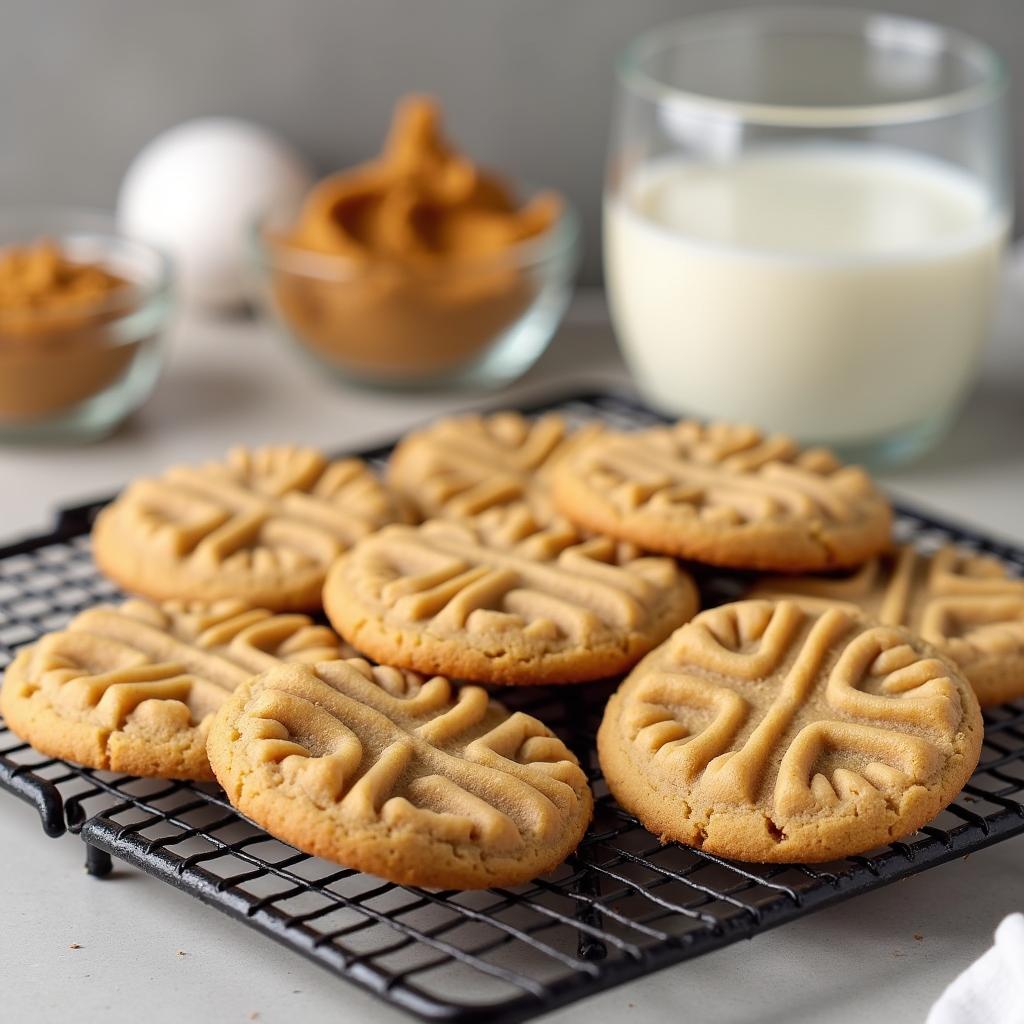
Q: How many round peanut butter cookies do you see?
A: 8